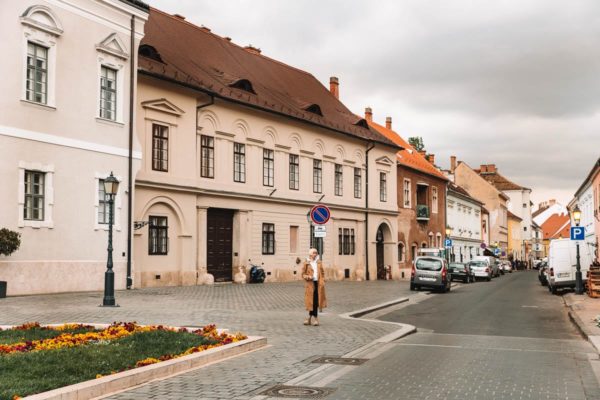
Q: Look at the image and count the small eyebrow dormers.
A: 4